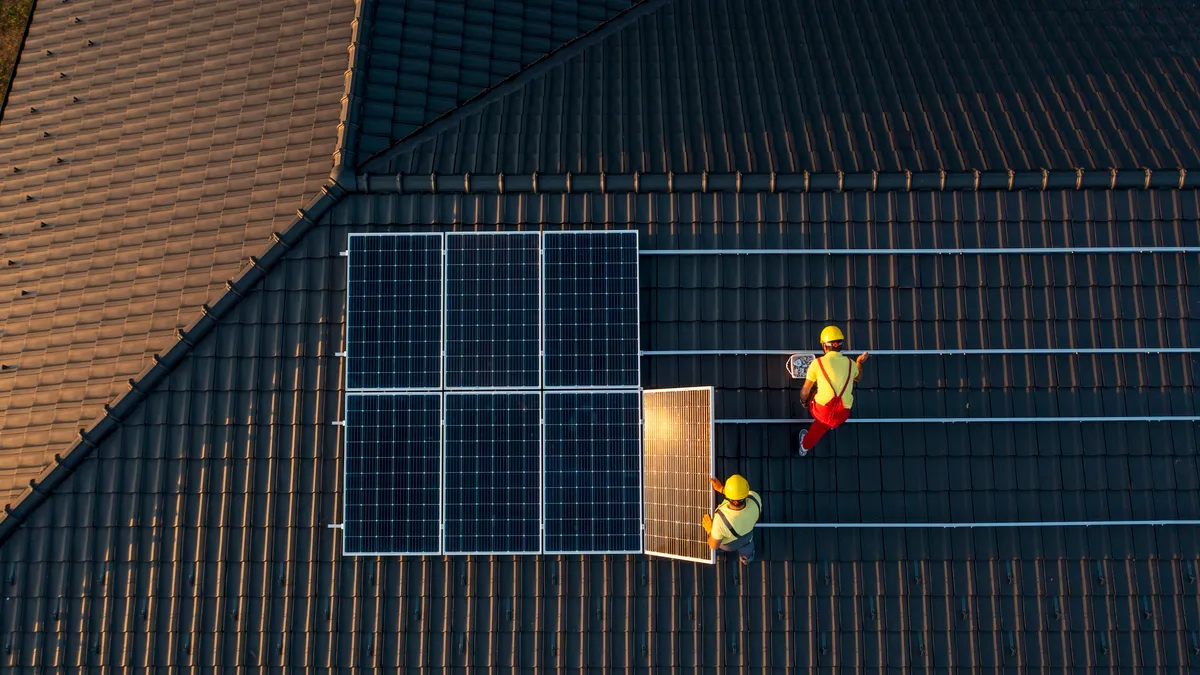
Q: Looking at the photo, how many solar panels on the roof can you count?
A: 7